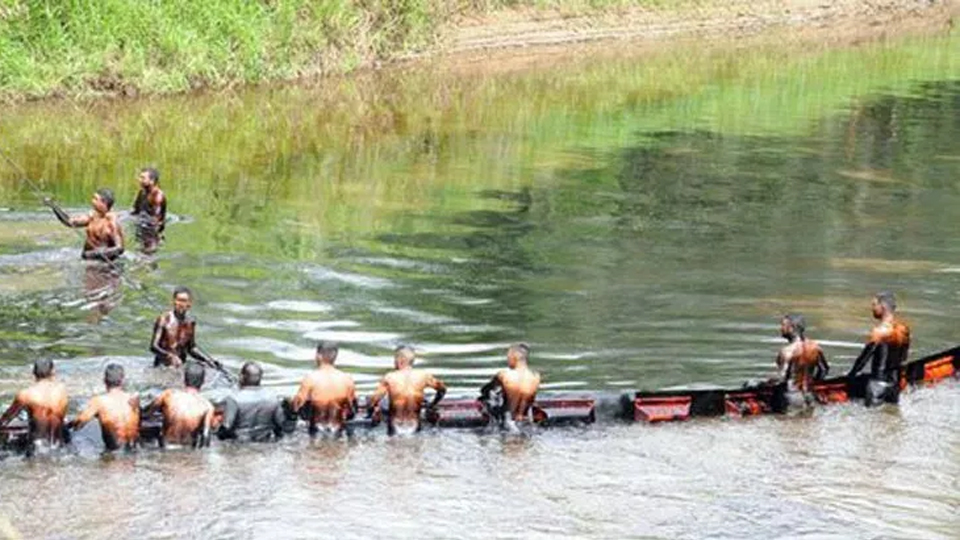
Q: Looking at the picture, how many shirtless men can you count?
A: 11